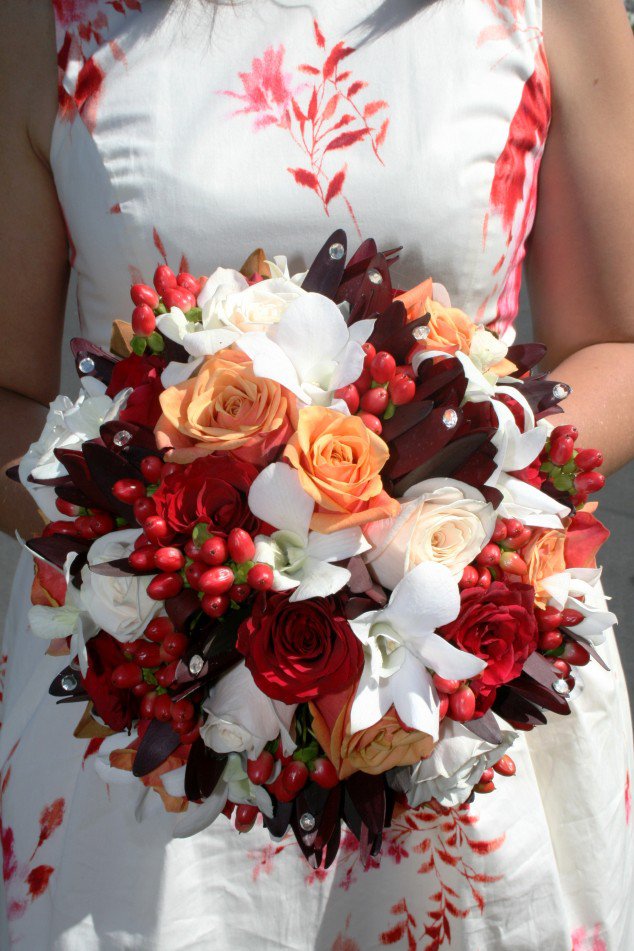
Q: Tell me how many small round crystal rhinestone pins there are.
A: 11